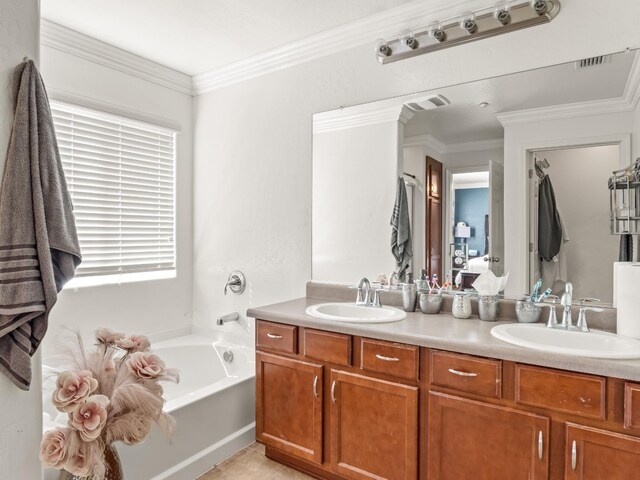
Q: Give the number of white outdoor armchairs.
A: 0